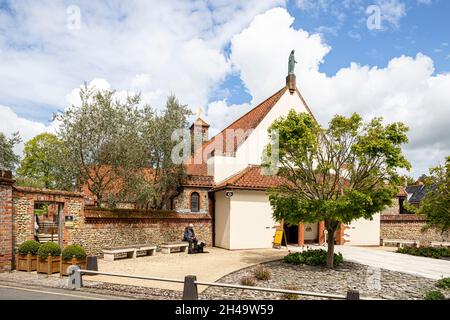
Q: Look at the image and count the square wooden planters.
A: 3